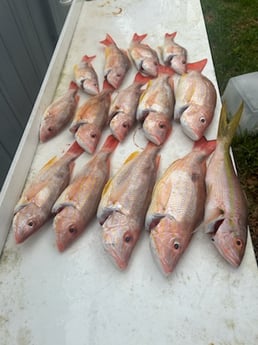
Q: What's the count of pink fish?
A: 14